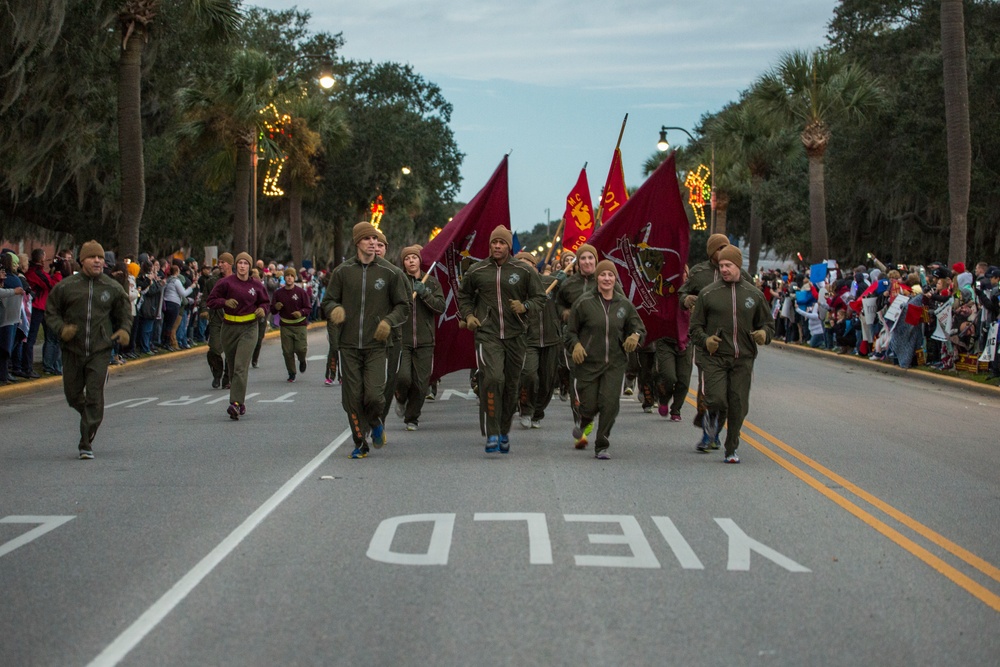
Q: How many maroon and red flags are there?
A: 4